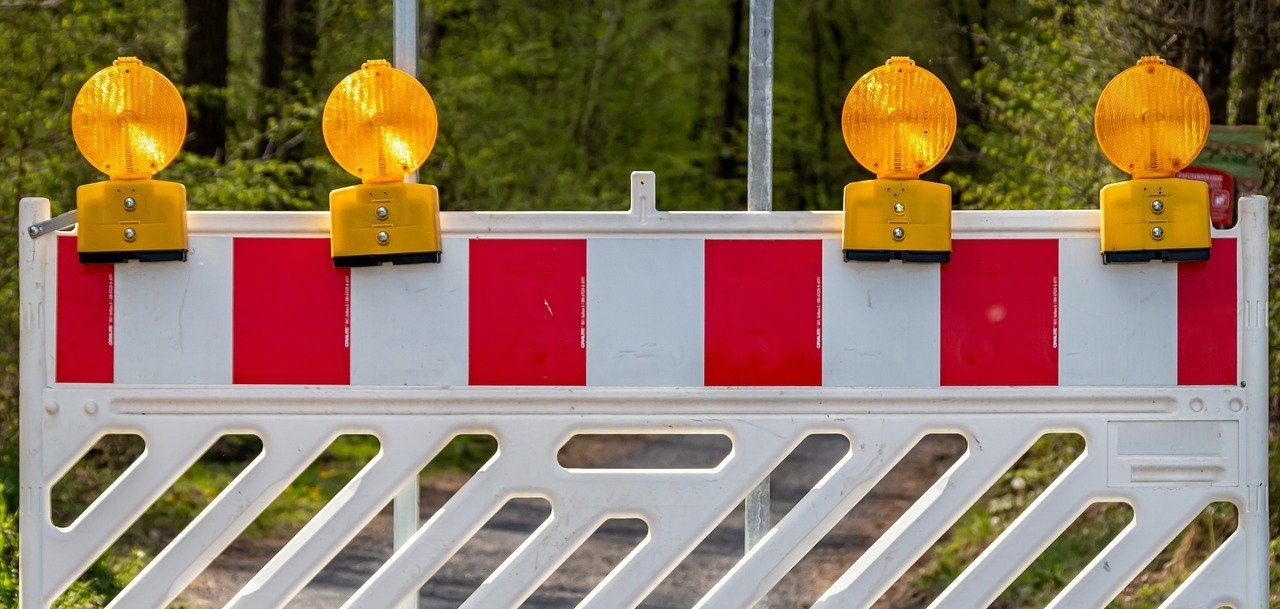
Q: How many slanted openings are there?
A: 11